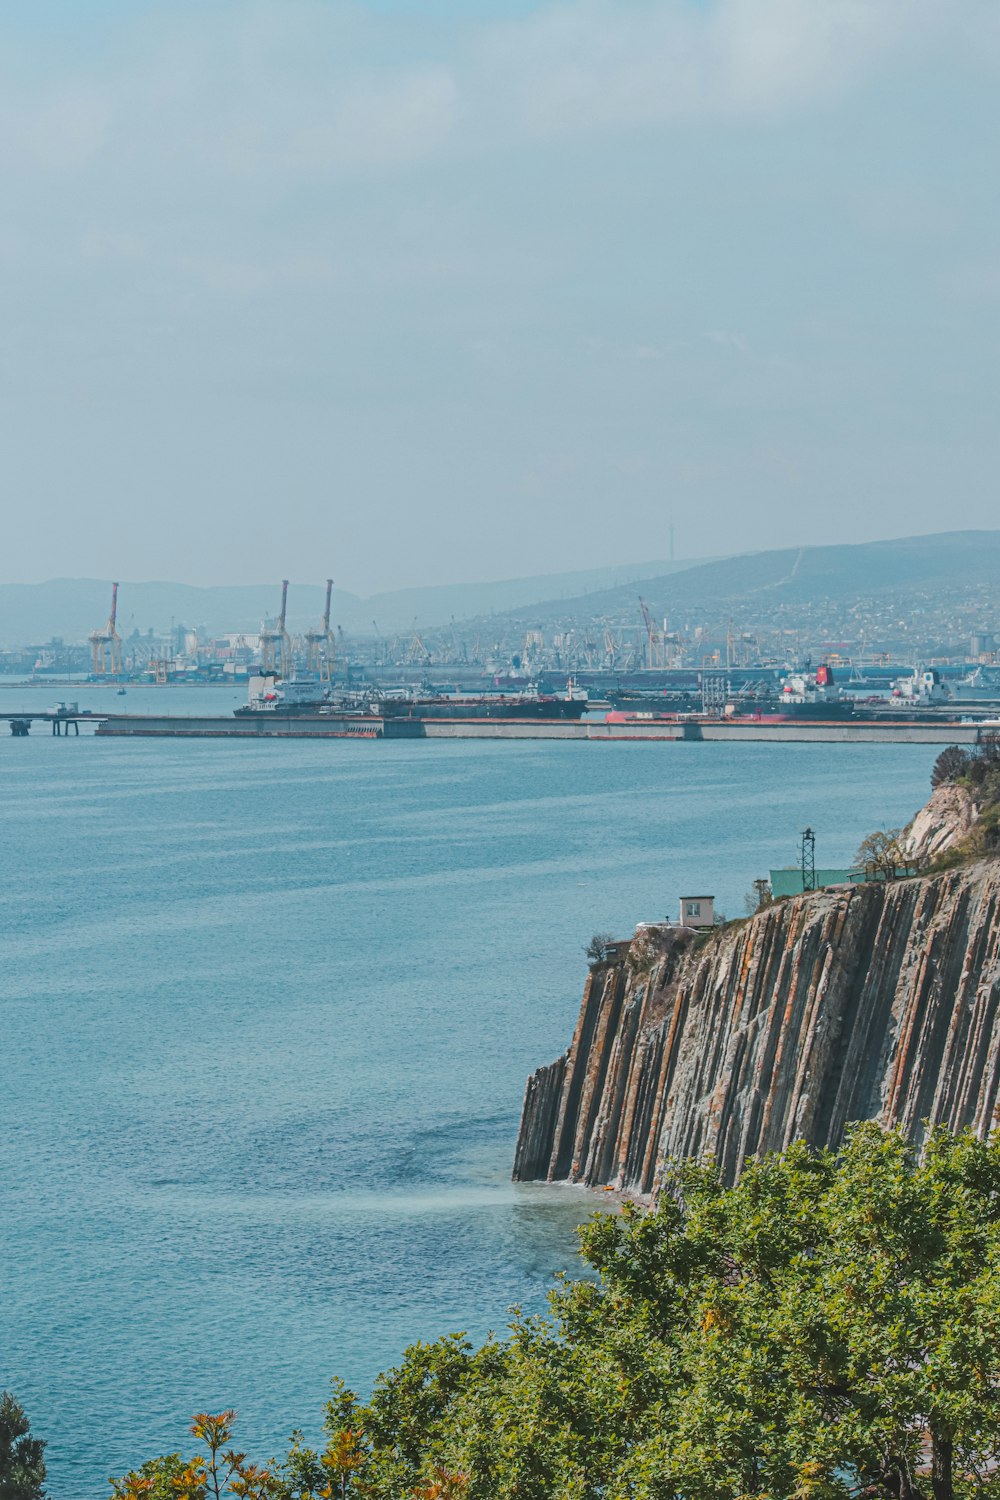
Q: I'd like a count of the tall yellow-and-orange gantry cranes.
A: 3